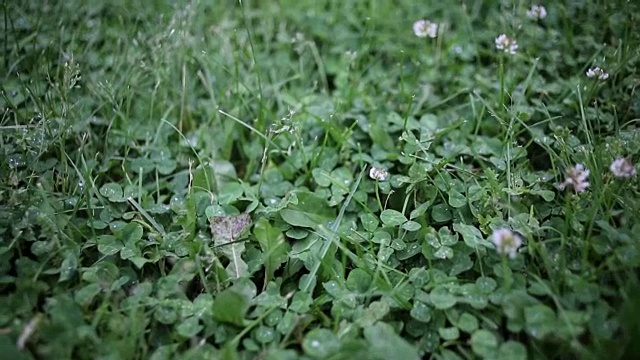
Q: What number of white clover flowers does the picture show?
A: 8